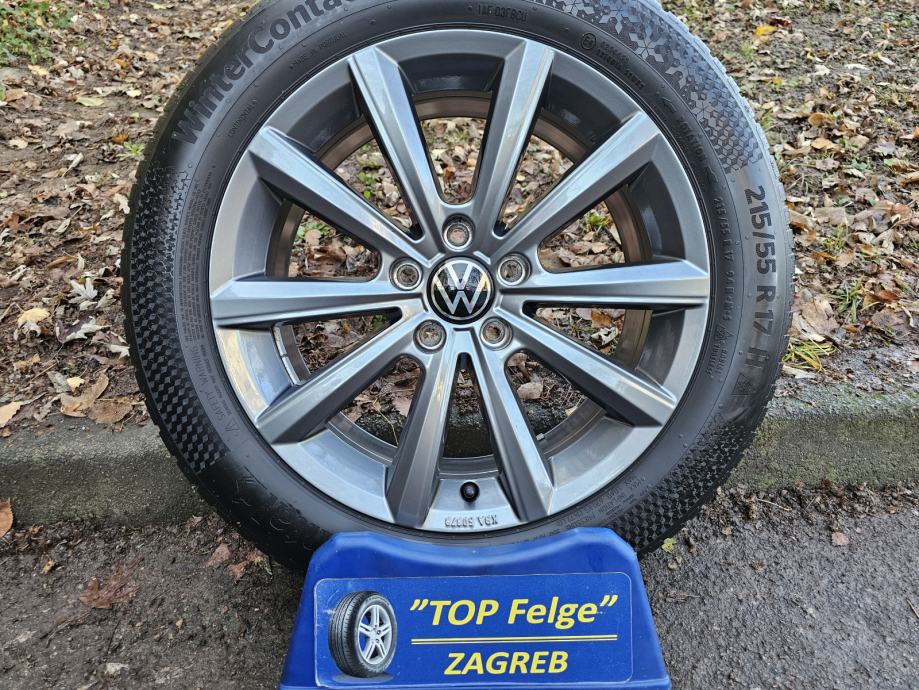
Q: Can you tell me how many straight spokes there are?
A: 10